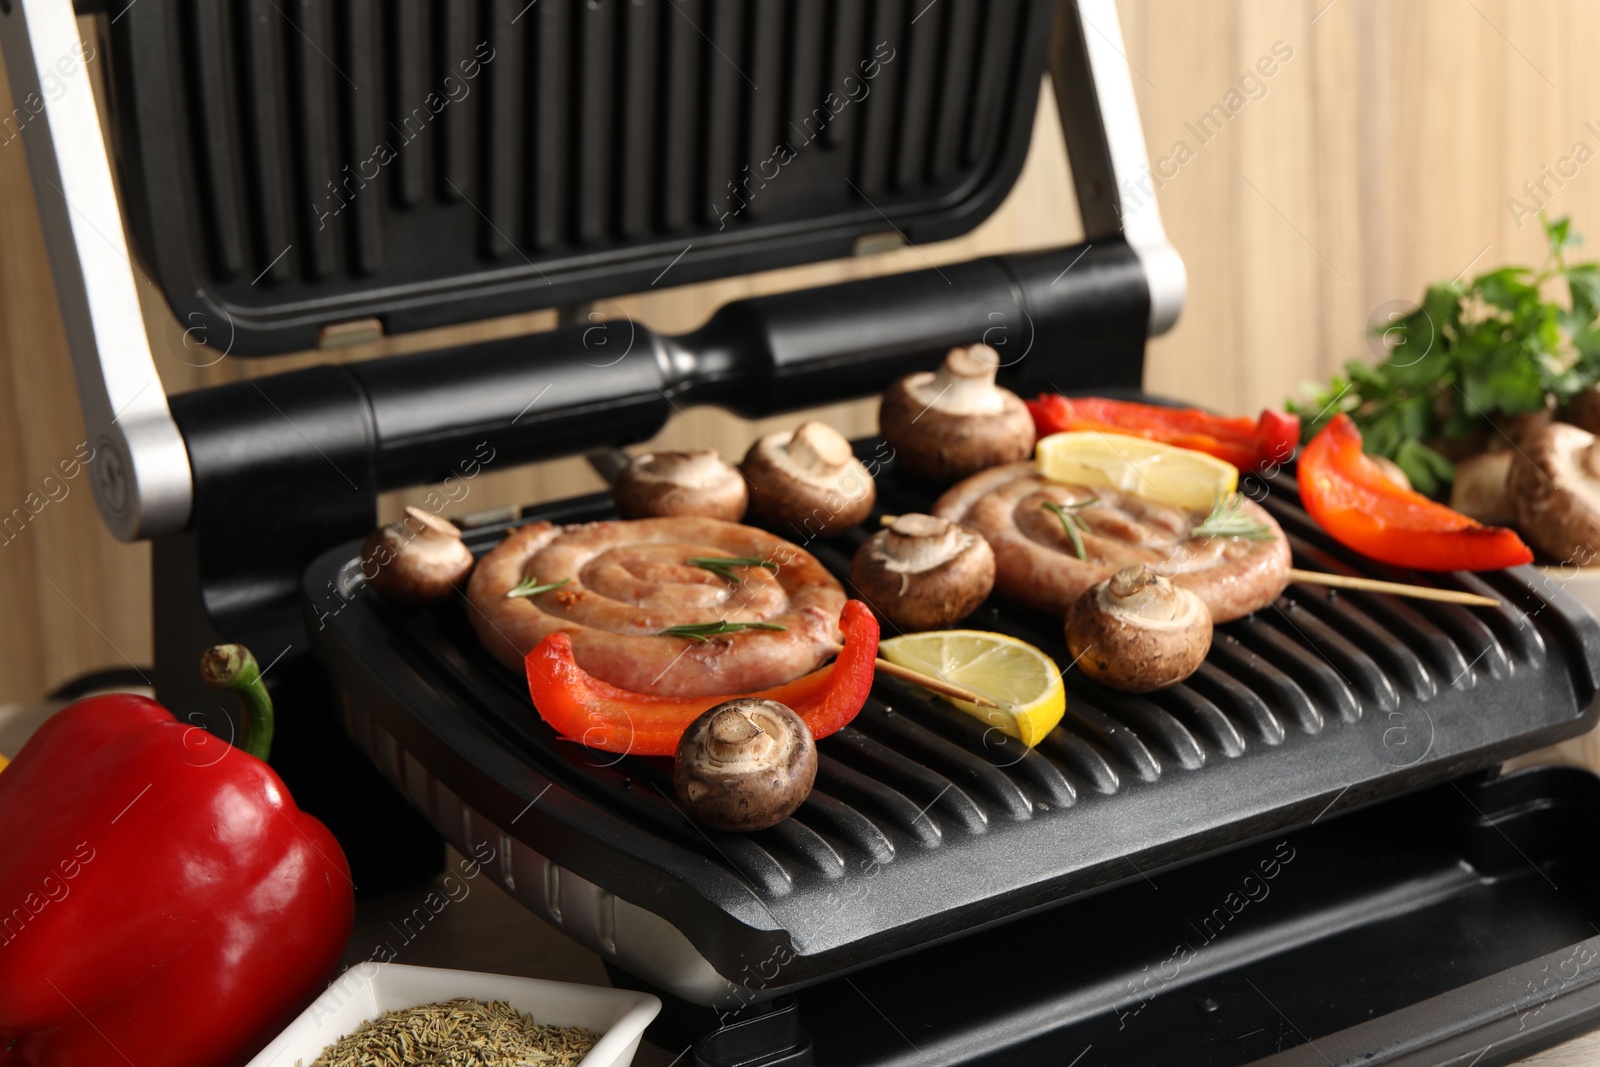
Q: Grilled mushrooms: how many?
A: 7